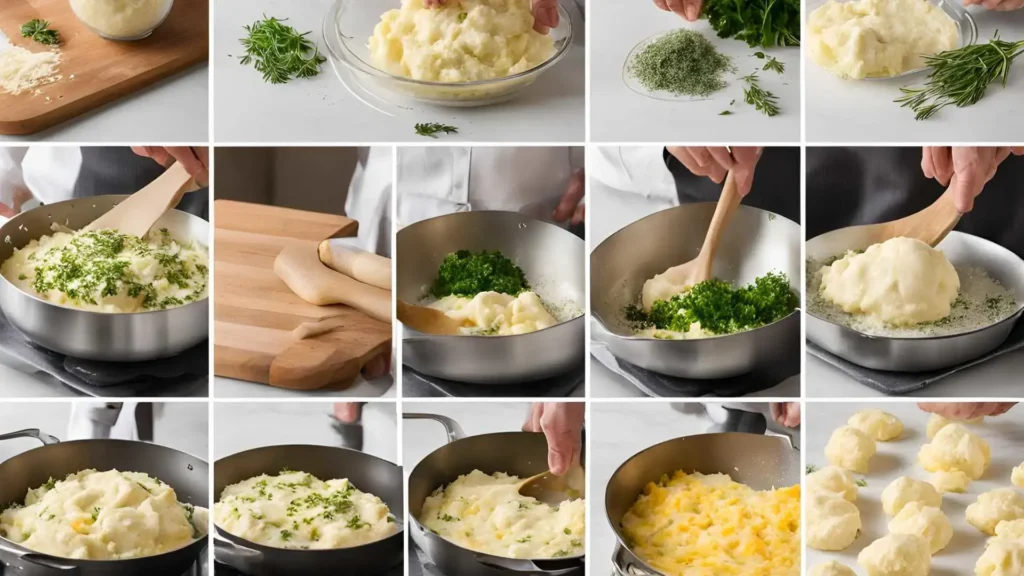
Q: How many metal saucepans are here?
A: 8